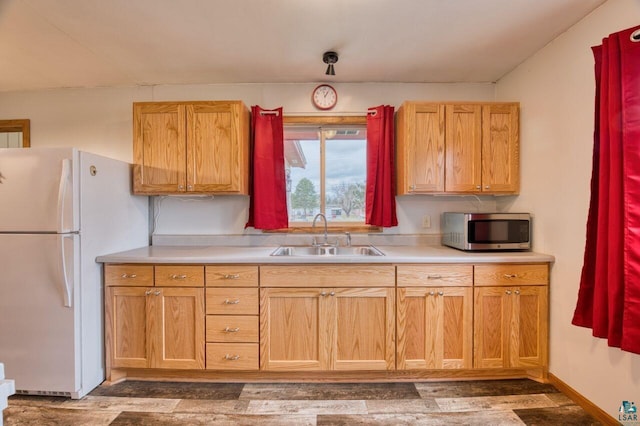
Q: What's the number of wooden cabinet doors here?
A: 13